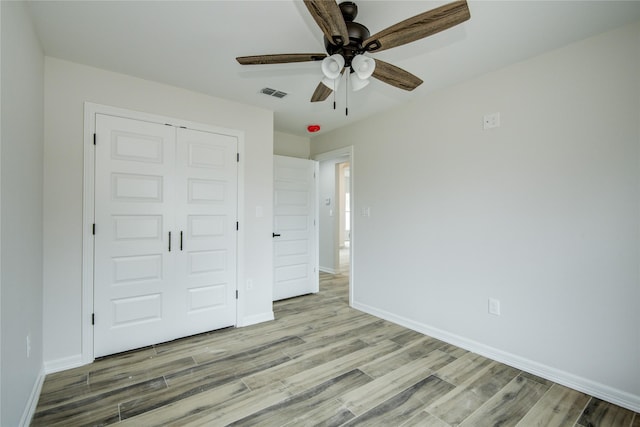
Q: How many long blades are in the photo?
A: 5